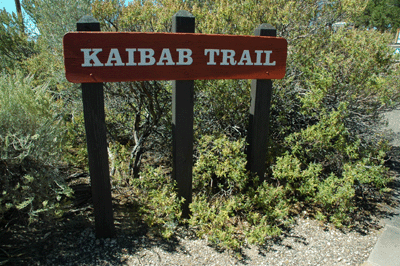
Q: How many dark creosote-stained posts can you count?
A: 3